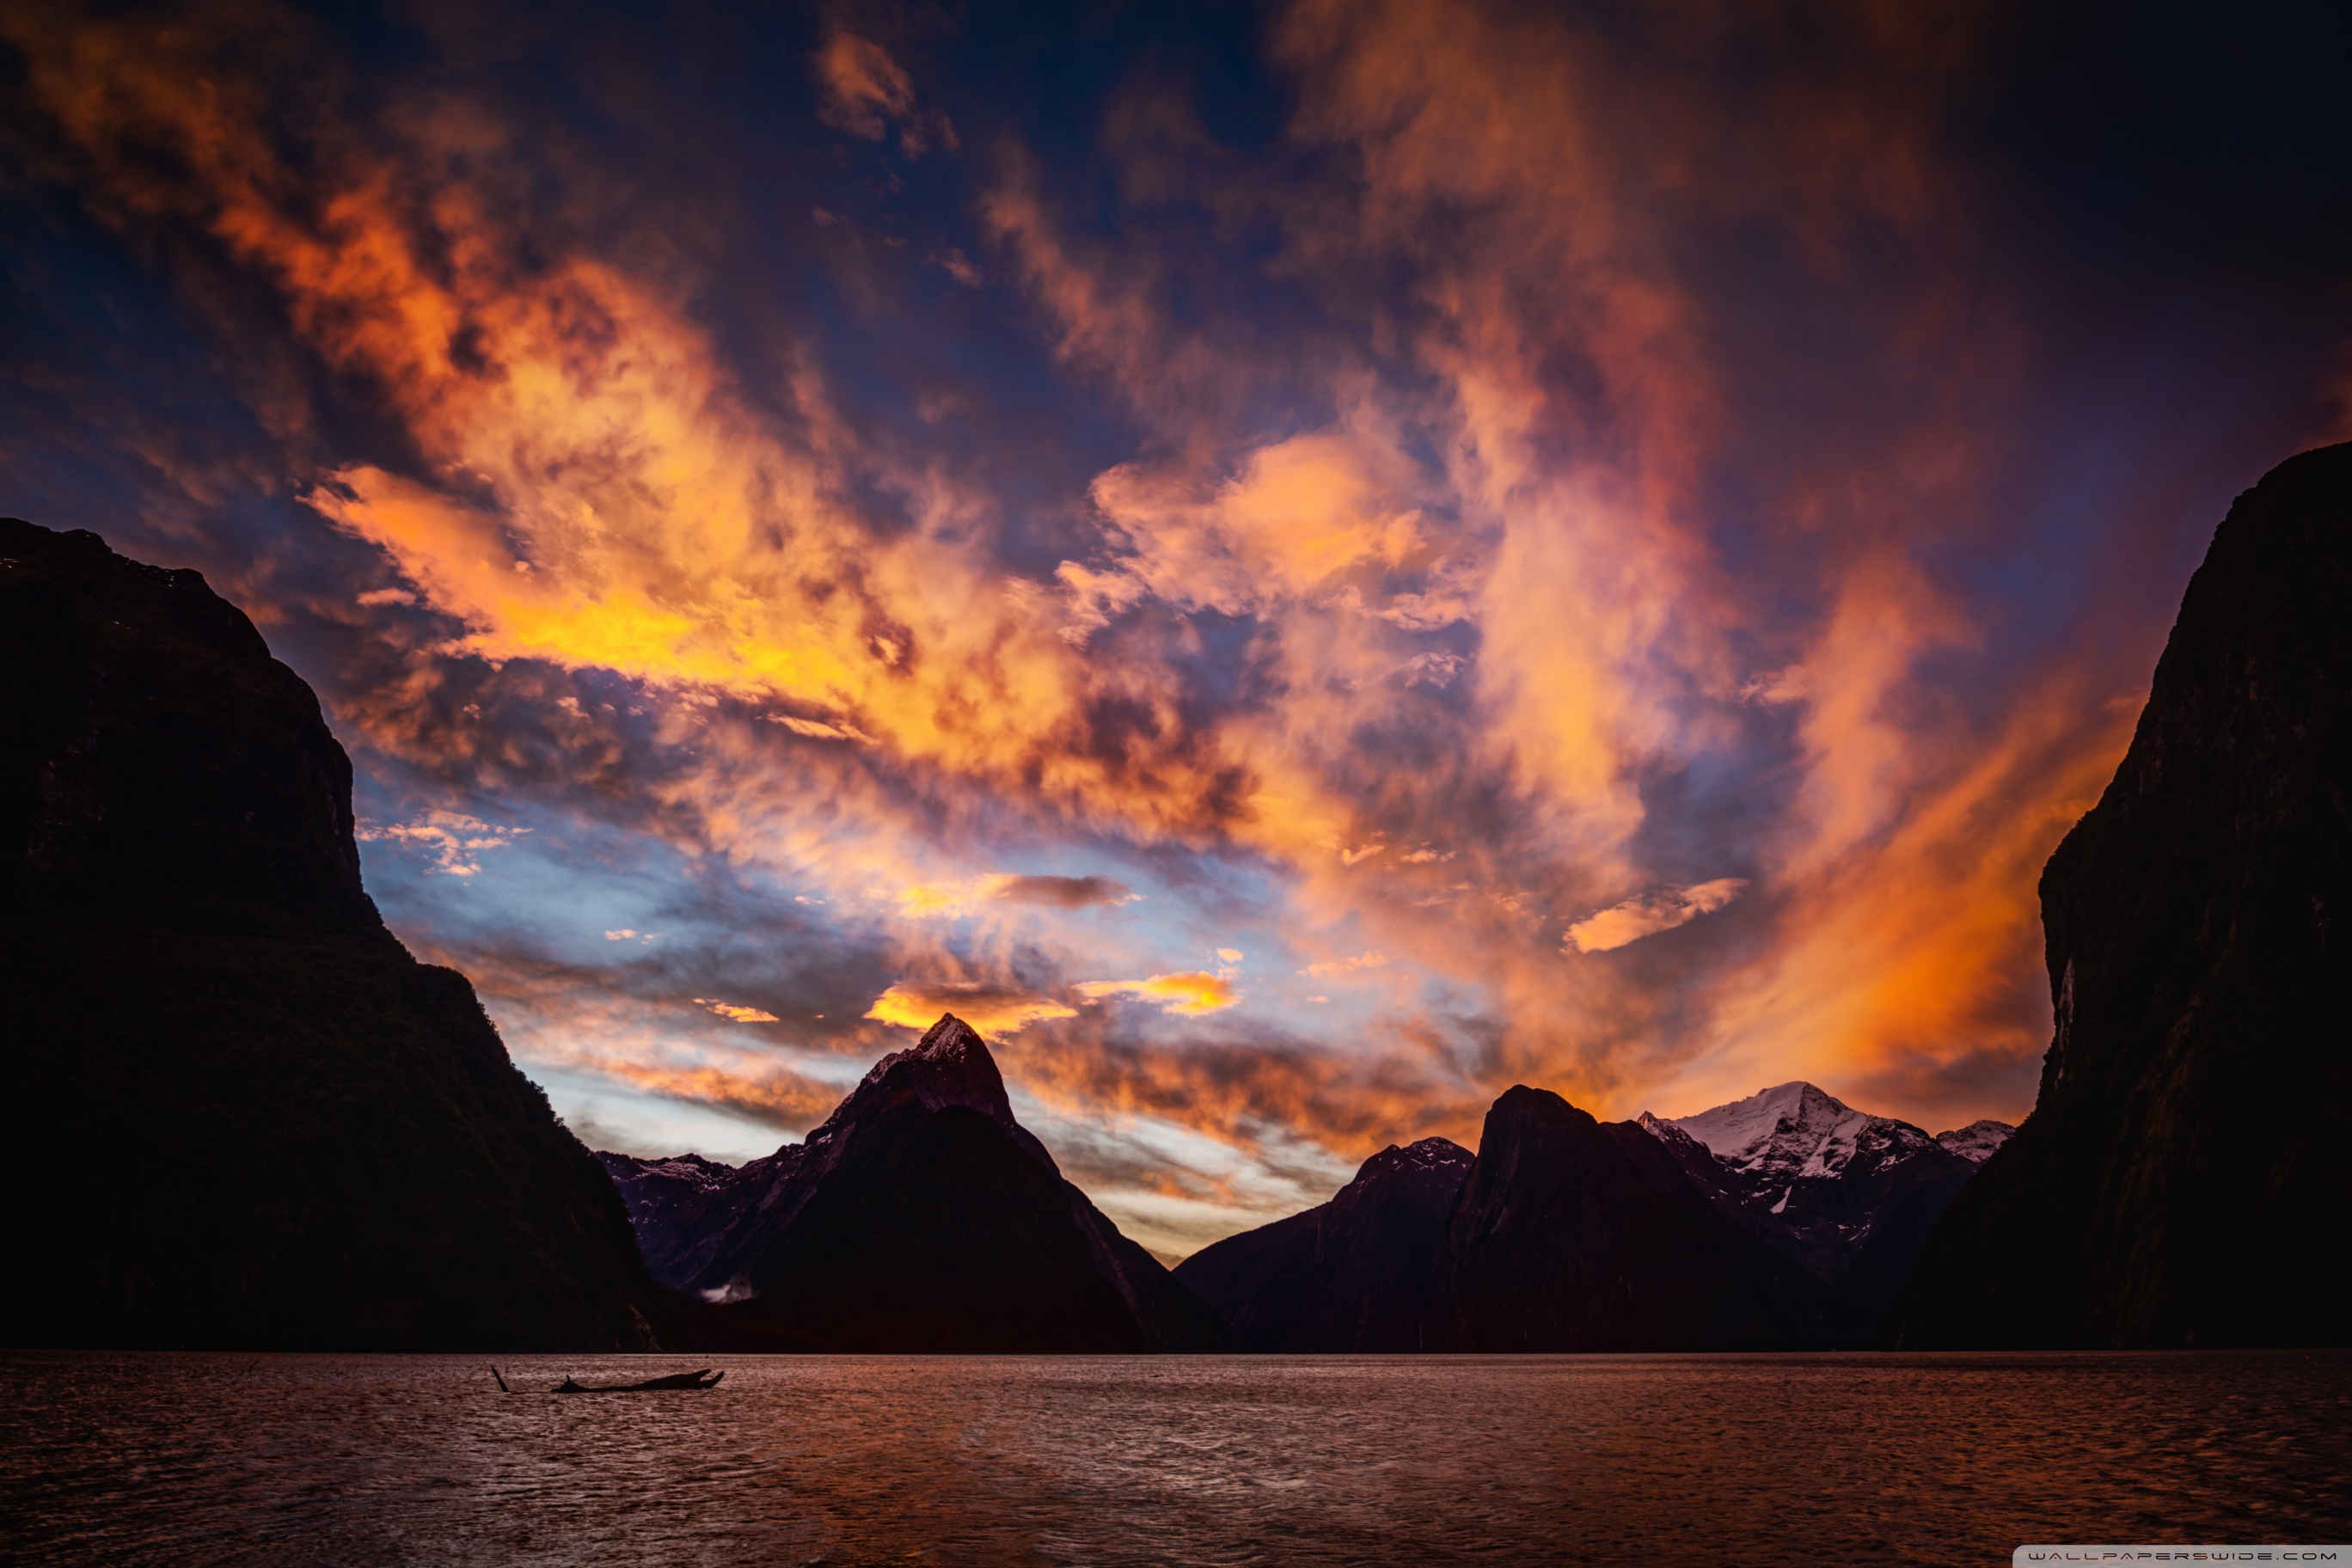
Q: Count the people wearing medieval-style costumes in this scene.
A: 0